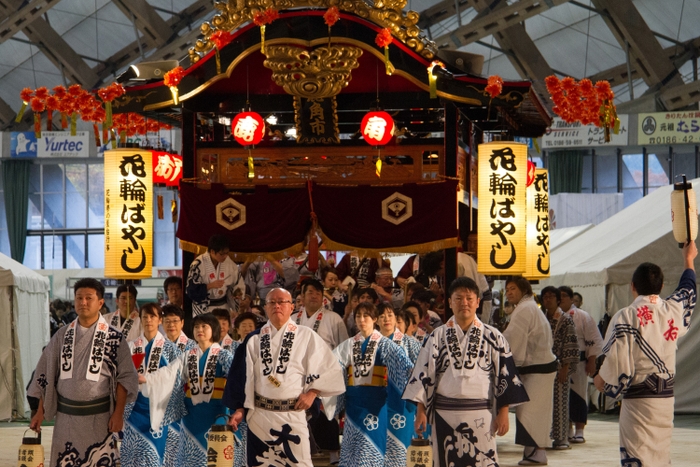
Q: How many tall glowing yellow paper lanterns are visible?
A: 3